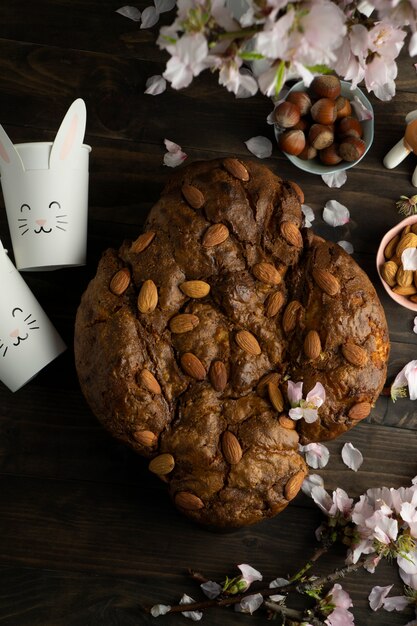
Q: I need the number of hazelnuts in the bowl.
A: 12